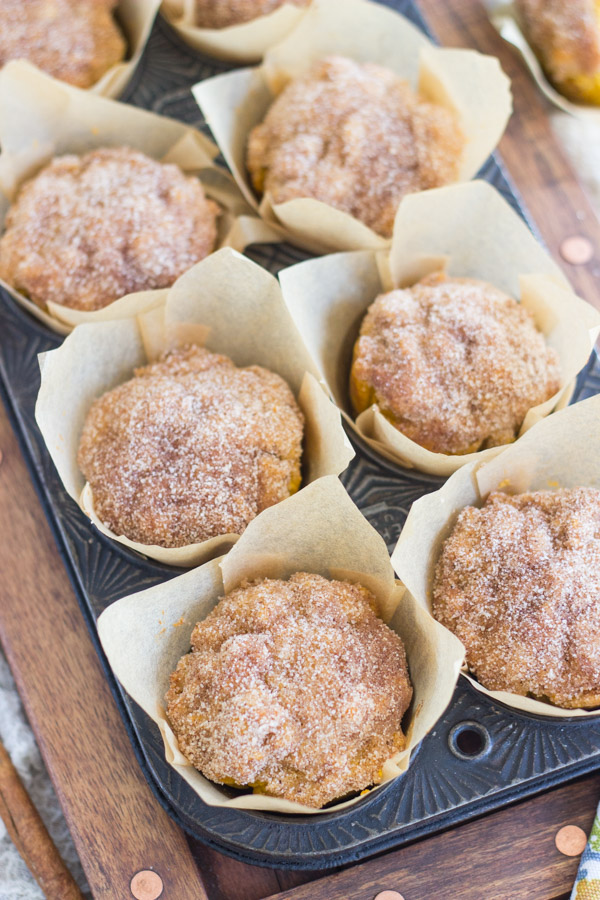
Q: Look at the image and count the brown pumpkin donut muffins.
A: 9